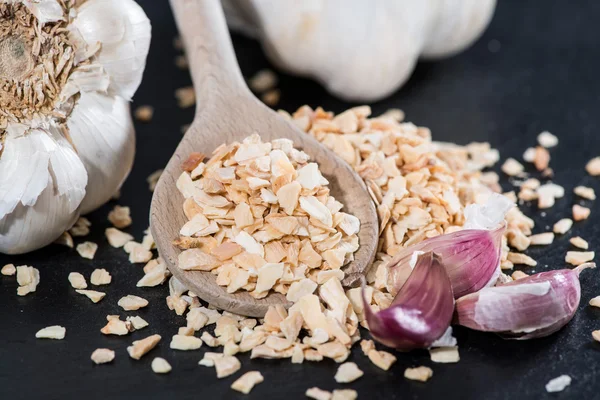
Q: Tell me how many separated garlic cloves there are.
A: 3